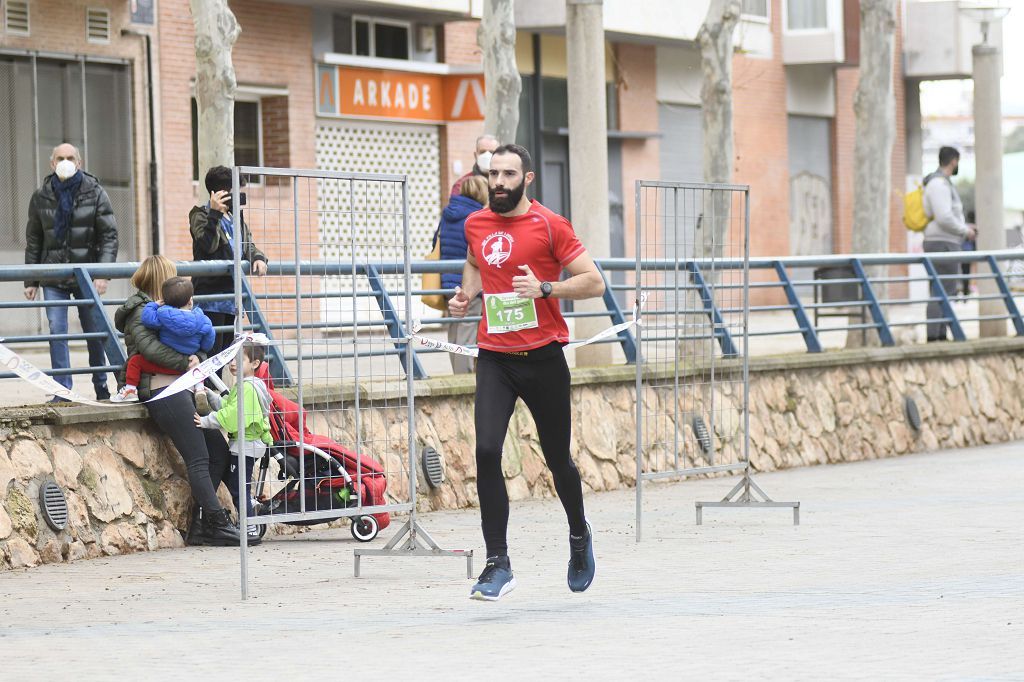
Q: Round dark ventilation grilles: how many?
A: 4